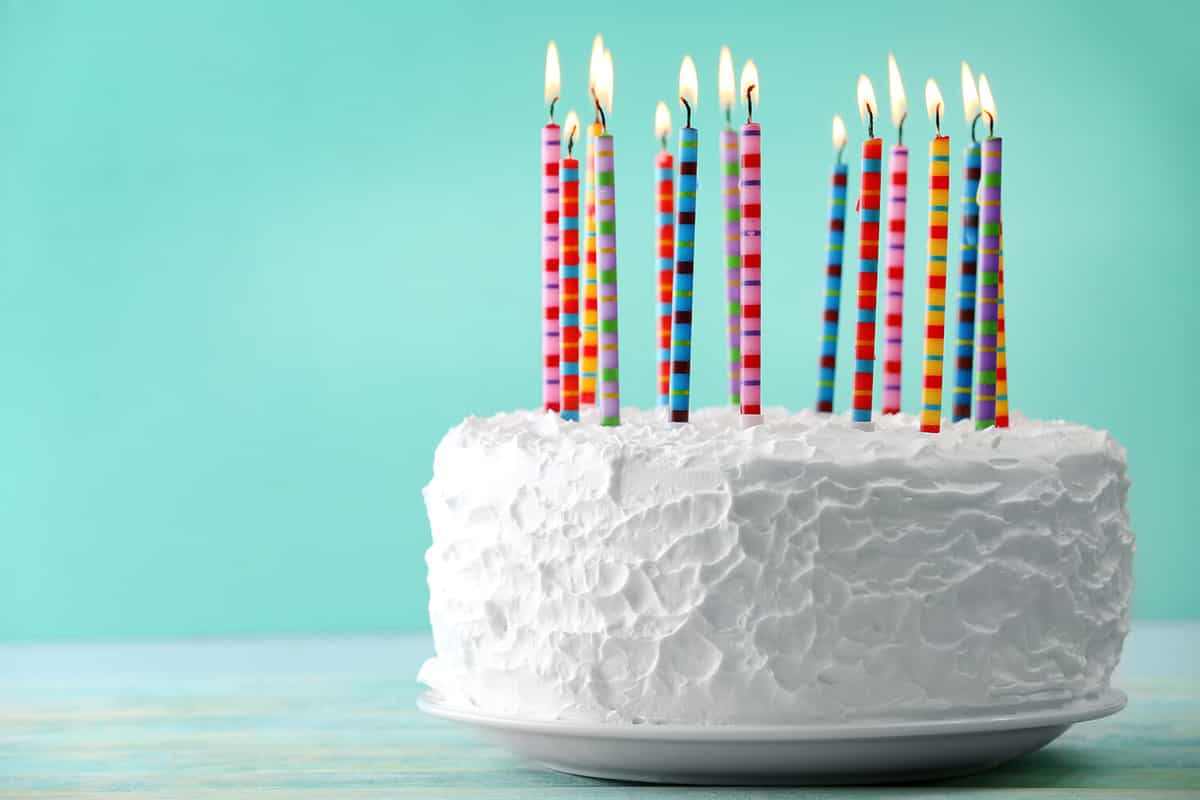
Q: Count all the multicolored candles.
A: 15